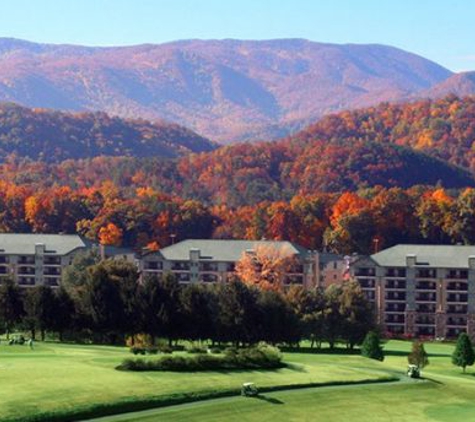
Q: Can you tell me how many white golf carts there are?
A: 2